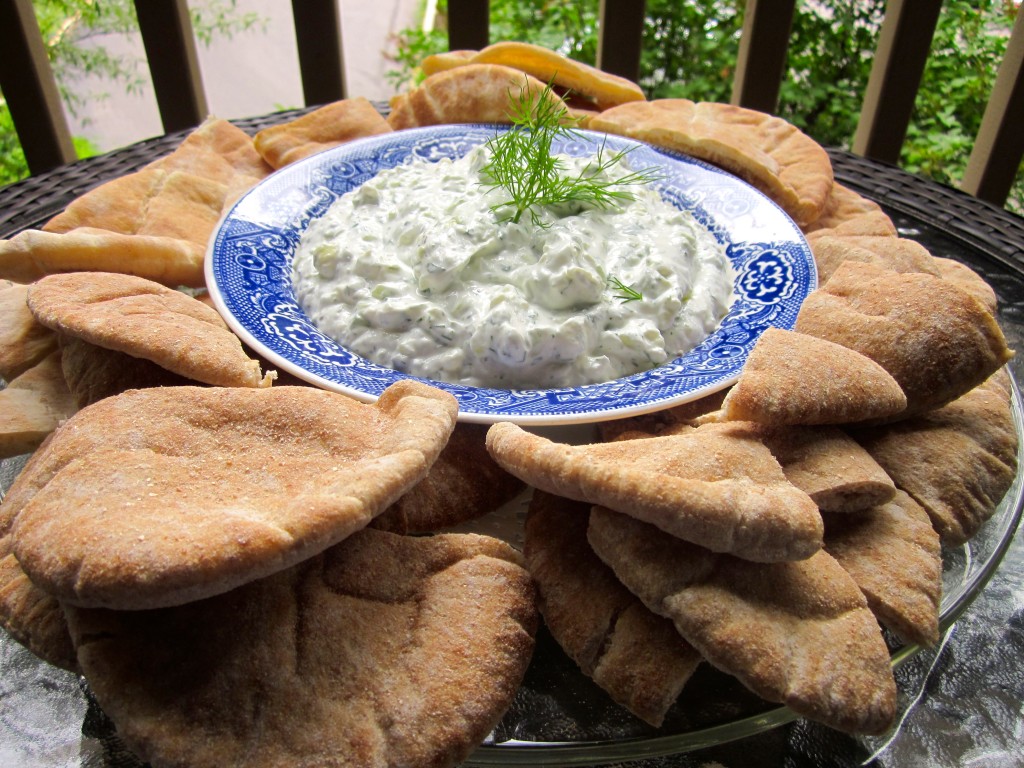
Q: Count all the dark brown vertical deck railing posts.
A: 8